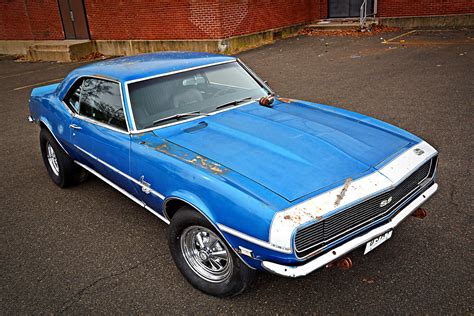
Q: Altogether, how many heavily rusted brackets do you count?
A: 2